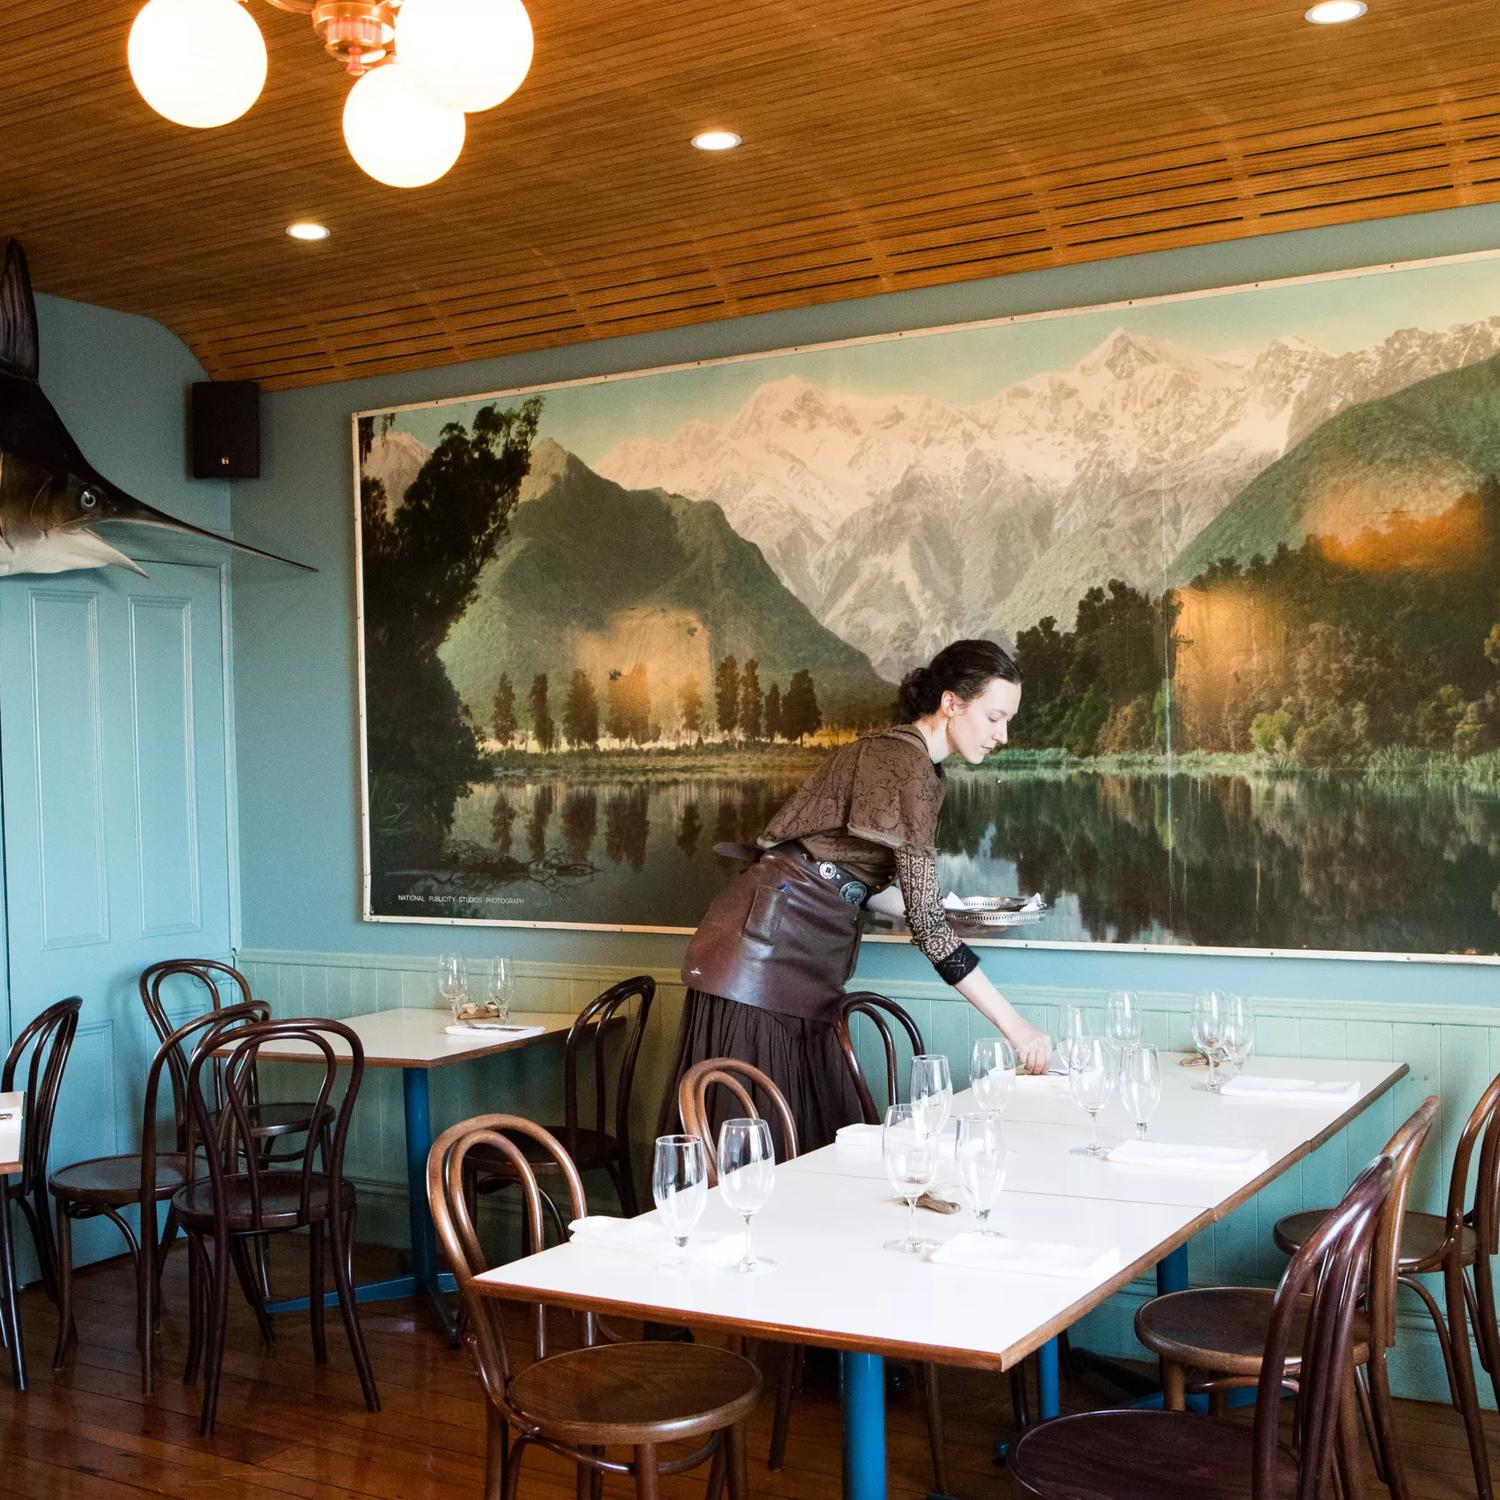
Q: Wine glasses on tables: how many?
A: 14